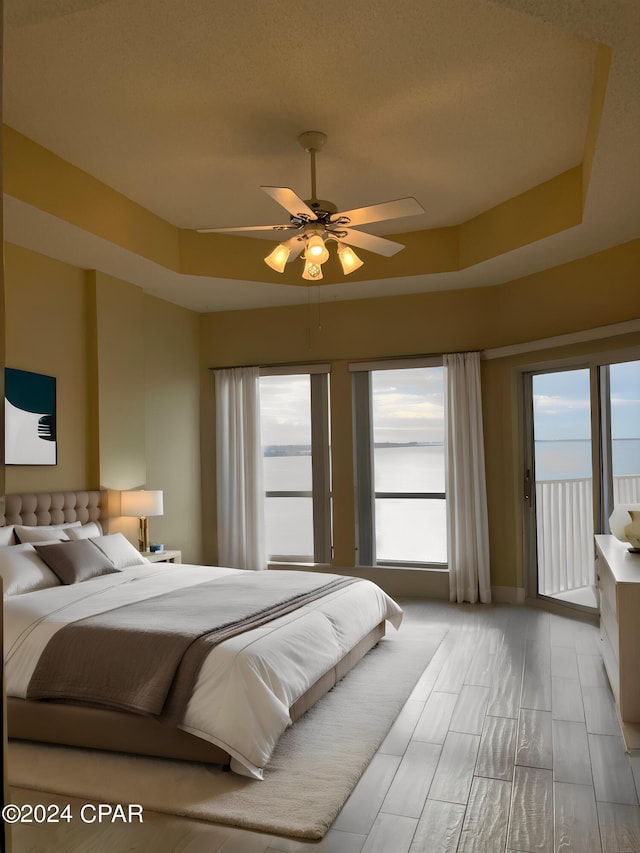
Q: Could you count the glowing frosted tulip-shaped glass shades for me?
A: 4